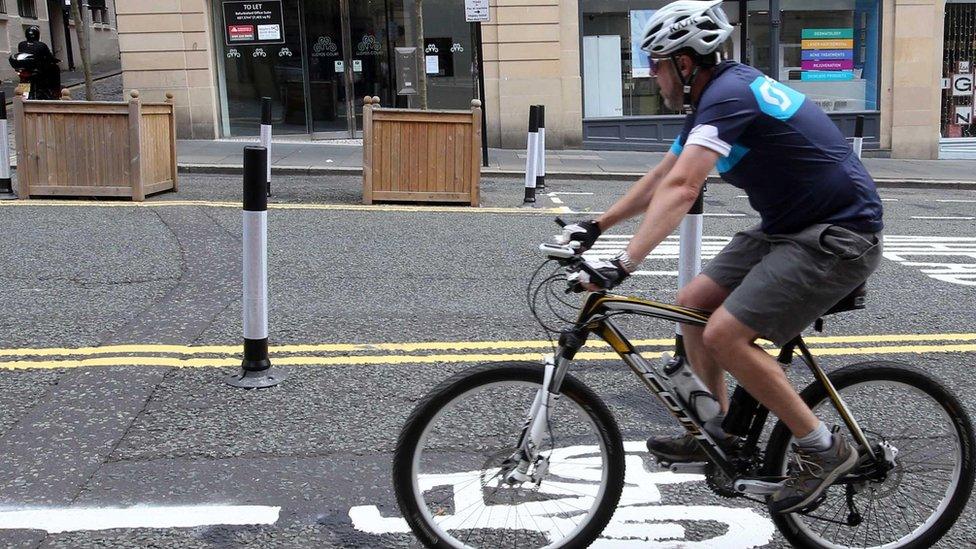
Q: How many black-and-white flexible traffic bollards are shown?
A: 7